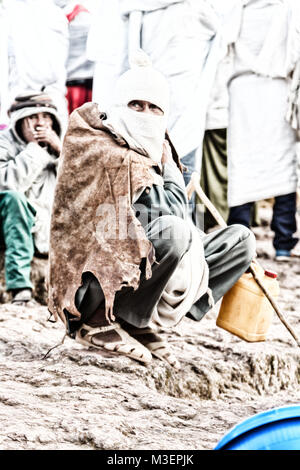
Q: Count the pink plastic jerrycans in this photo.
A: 0